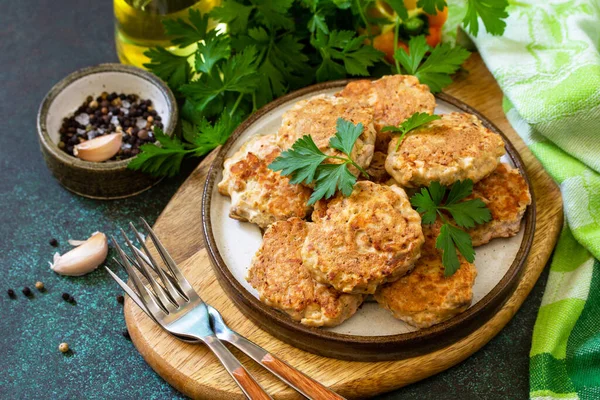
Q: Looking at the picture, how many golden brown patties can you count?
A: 8